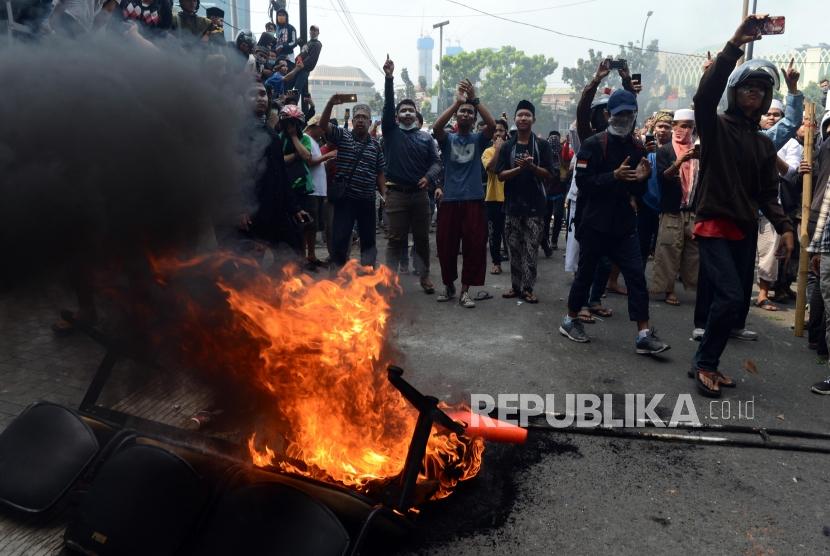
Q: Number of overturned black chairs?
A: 3